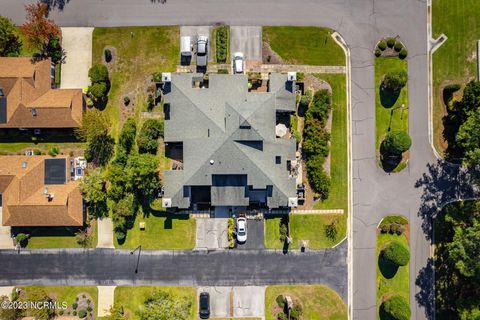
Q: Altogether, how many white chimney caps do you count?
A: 4